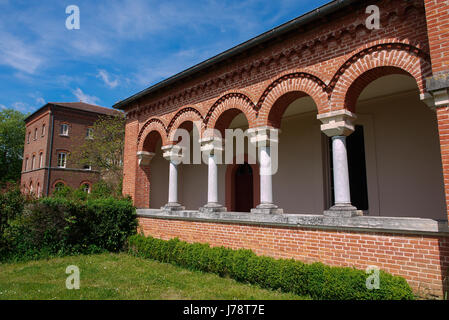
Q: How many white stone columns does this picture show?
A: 4